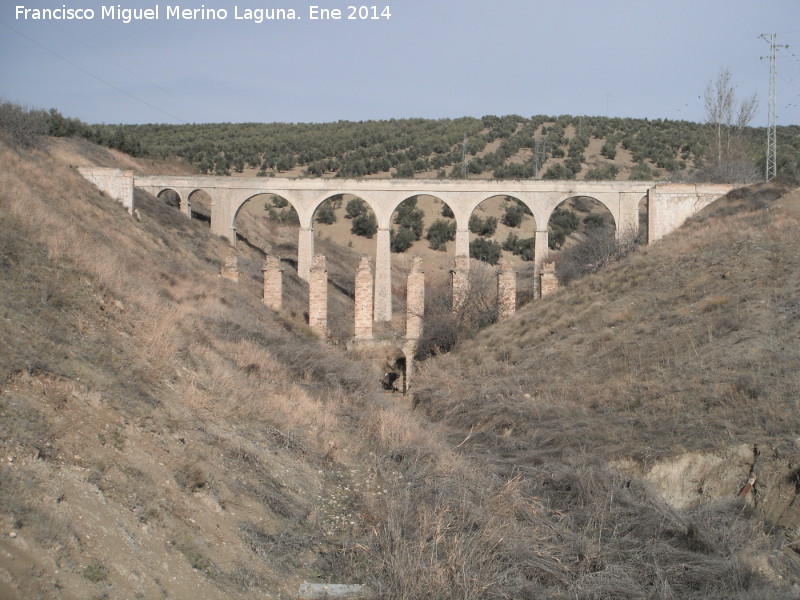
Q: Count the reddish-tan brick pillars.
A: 8